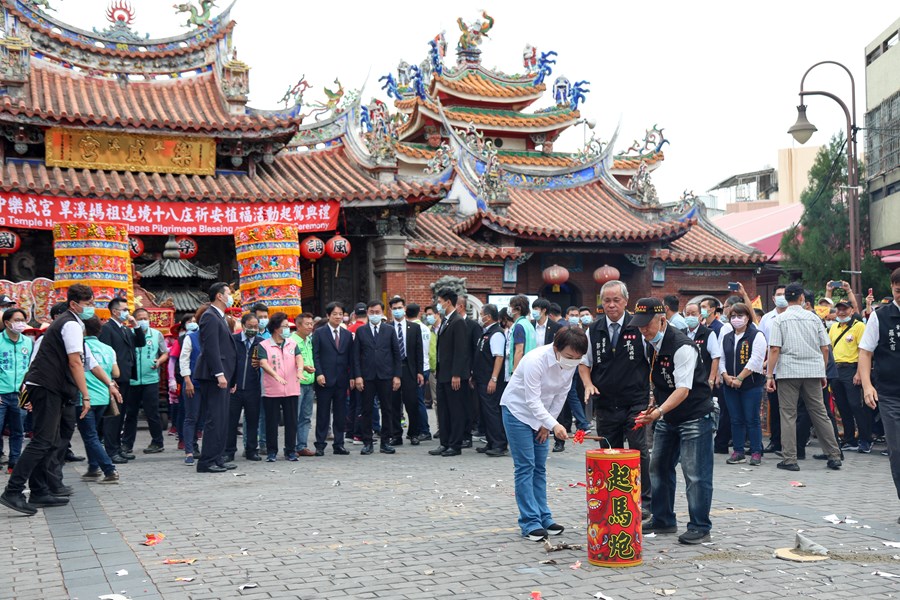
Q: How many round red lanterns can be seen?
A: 7